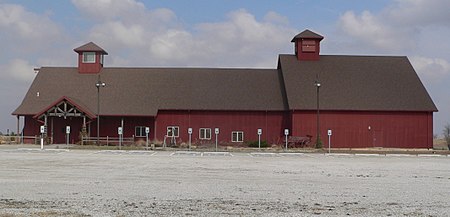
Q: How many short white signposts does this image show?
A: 9